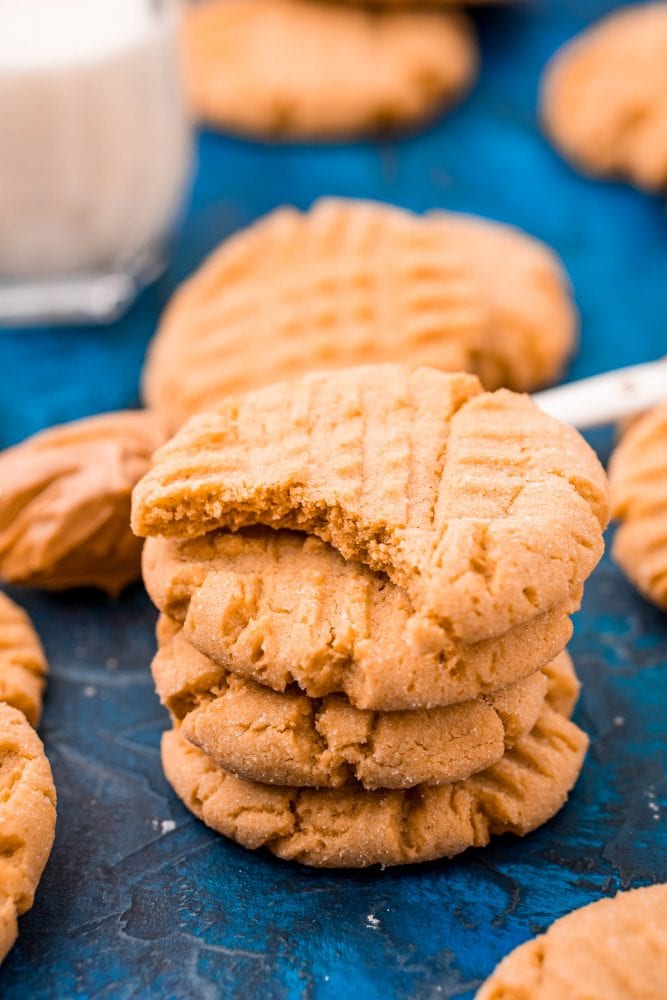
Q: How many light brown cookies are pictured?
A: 11